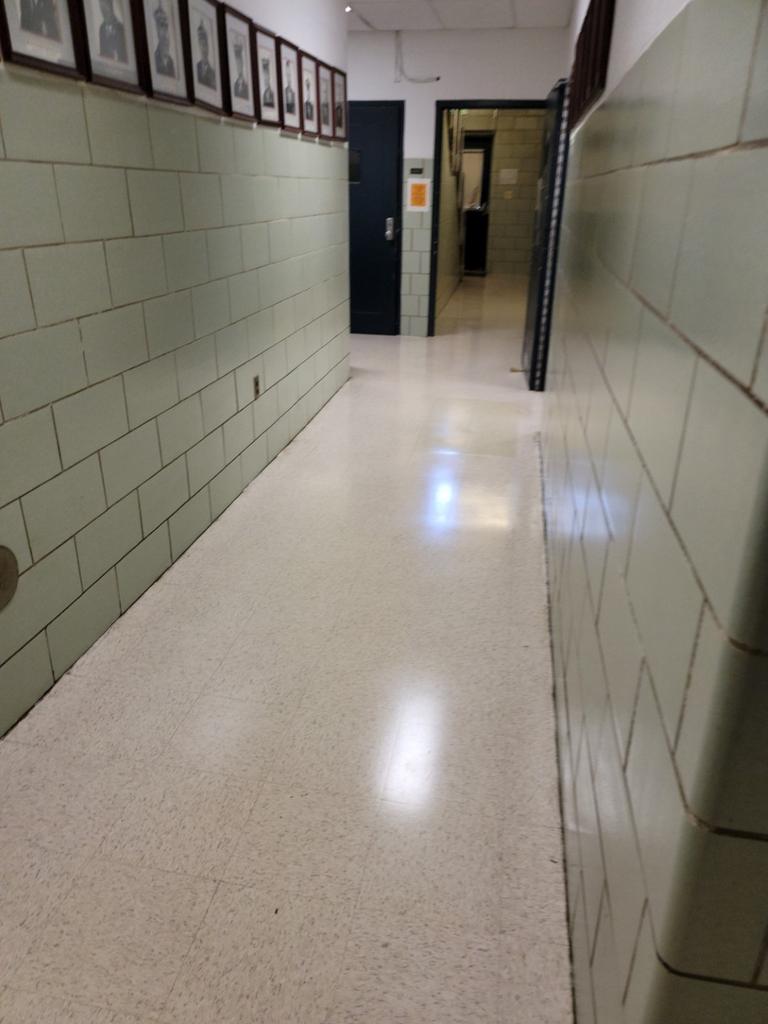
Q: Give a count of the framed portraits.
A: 10